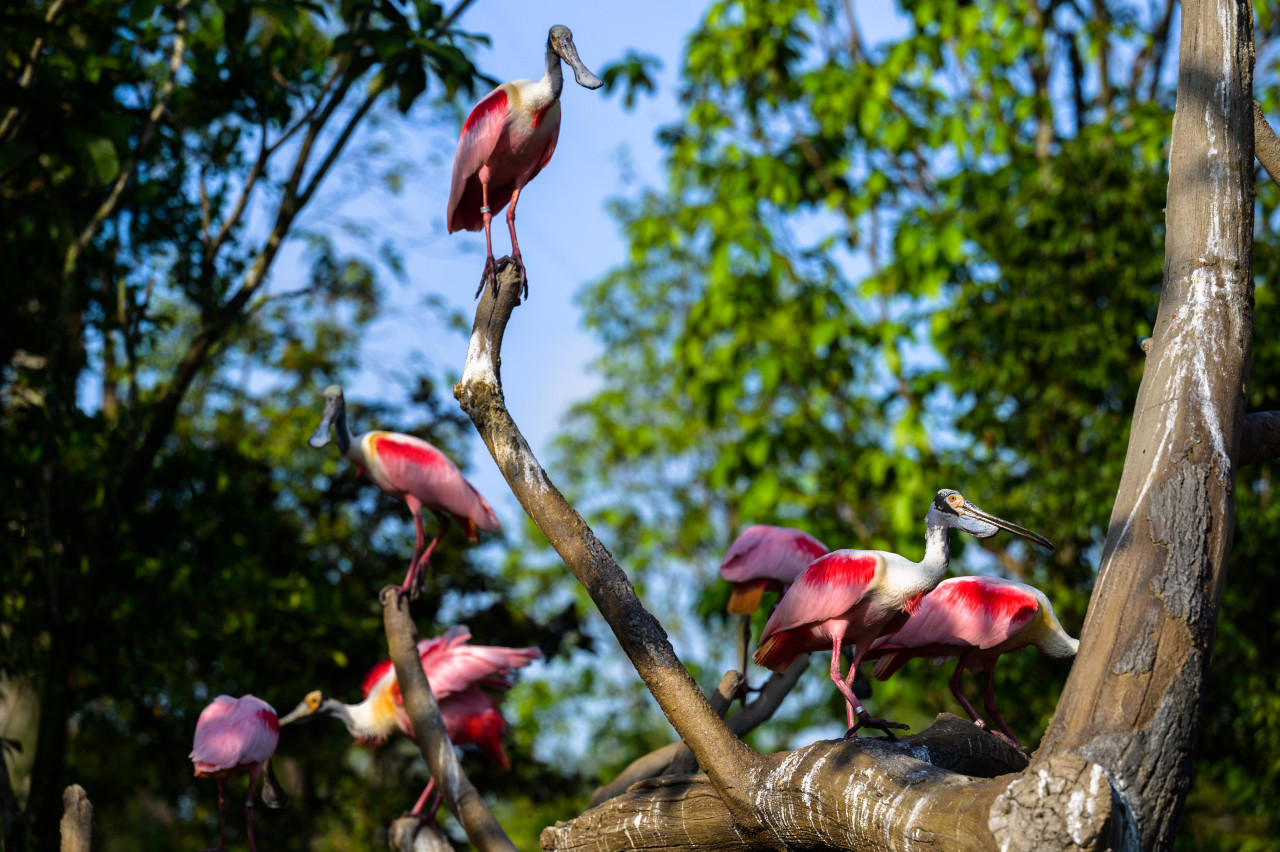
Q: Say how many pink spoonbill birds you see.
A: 7